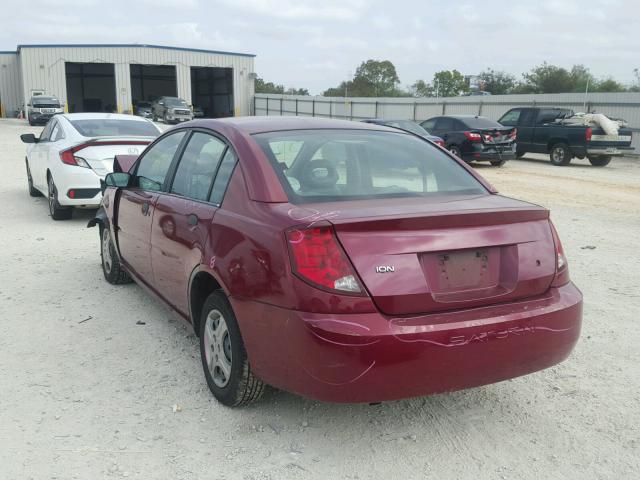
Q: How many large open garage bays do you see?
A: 3